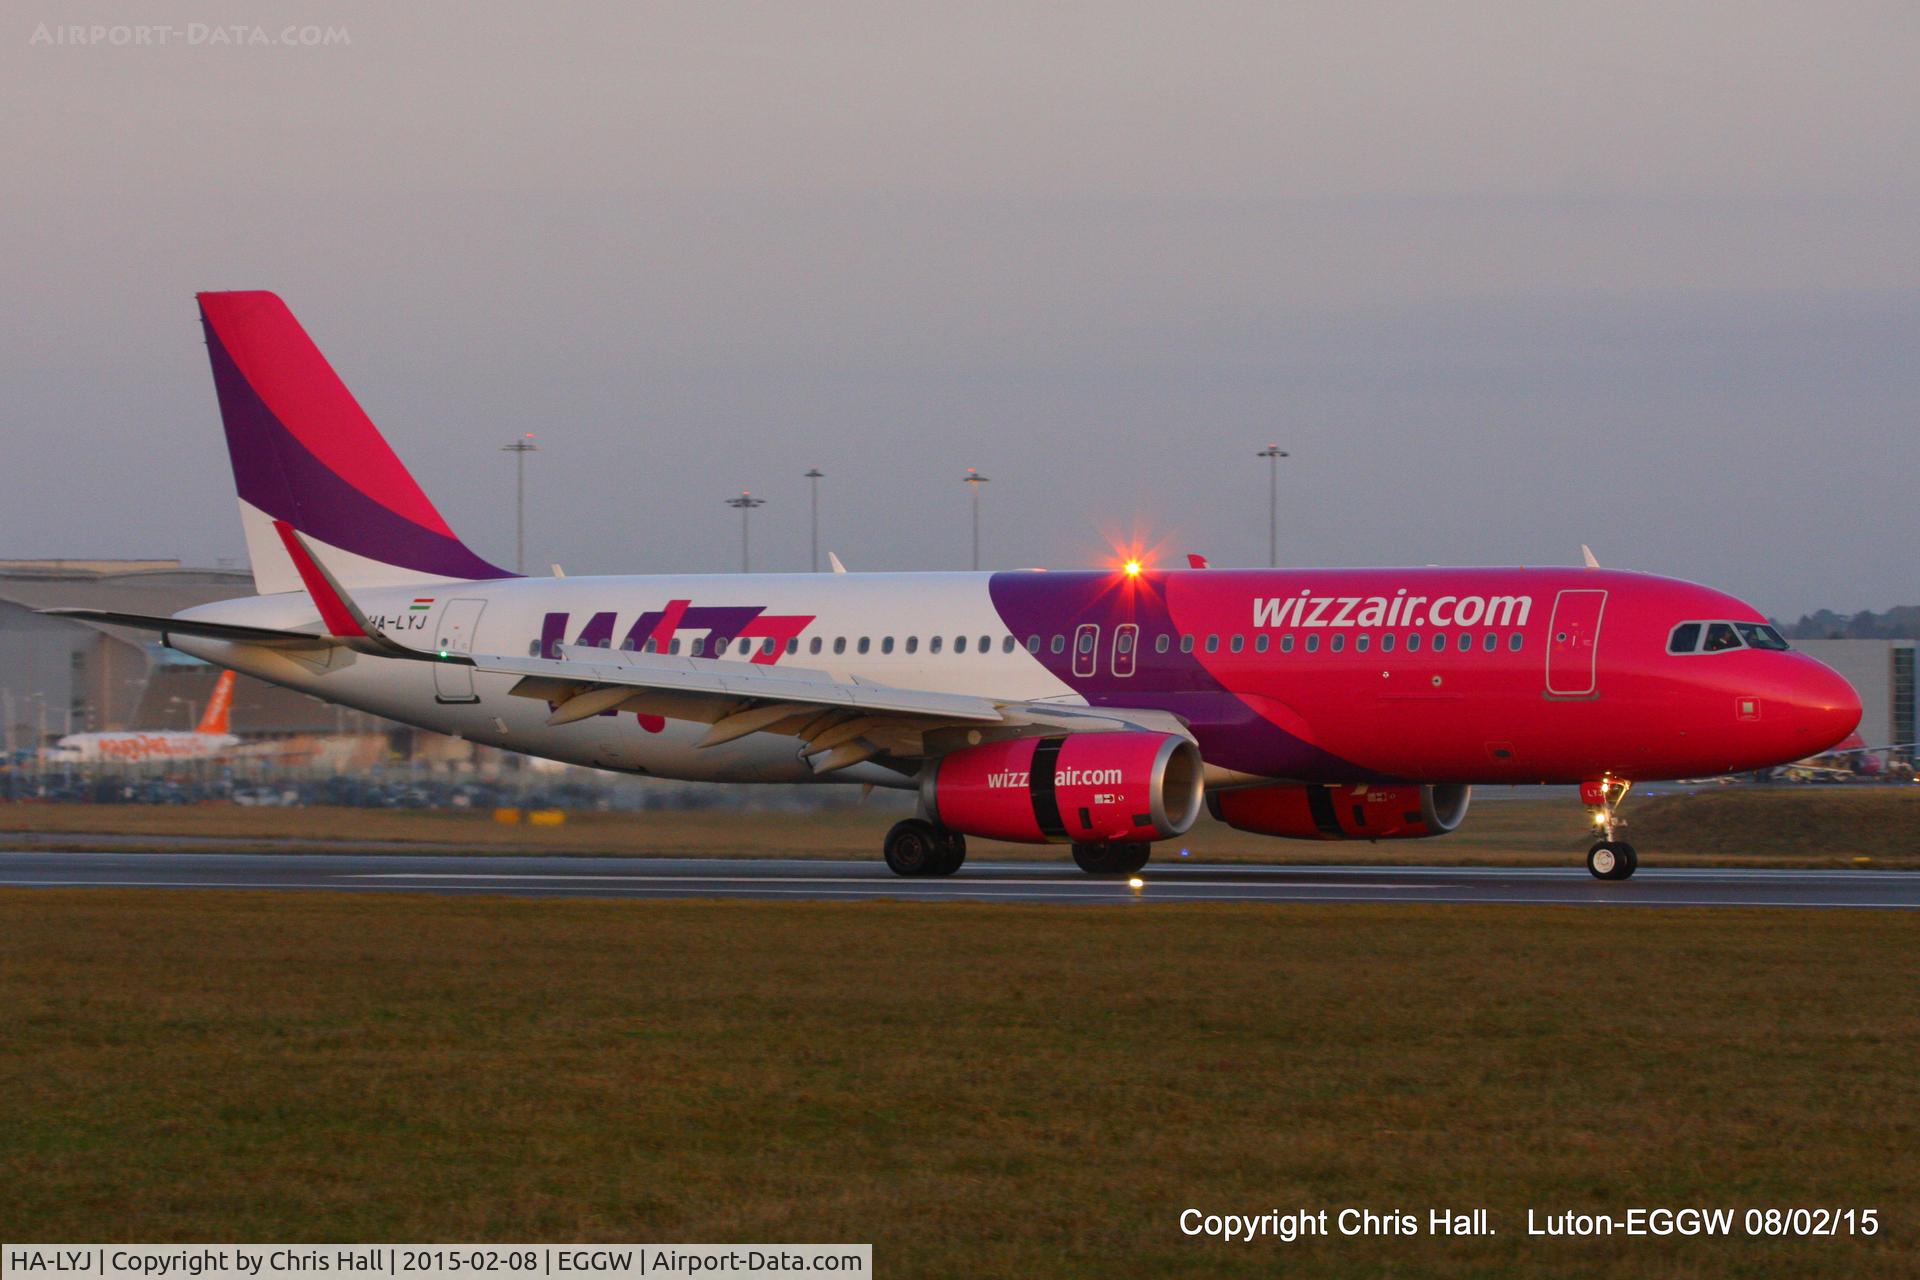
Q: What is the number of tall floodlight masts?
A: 5